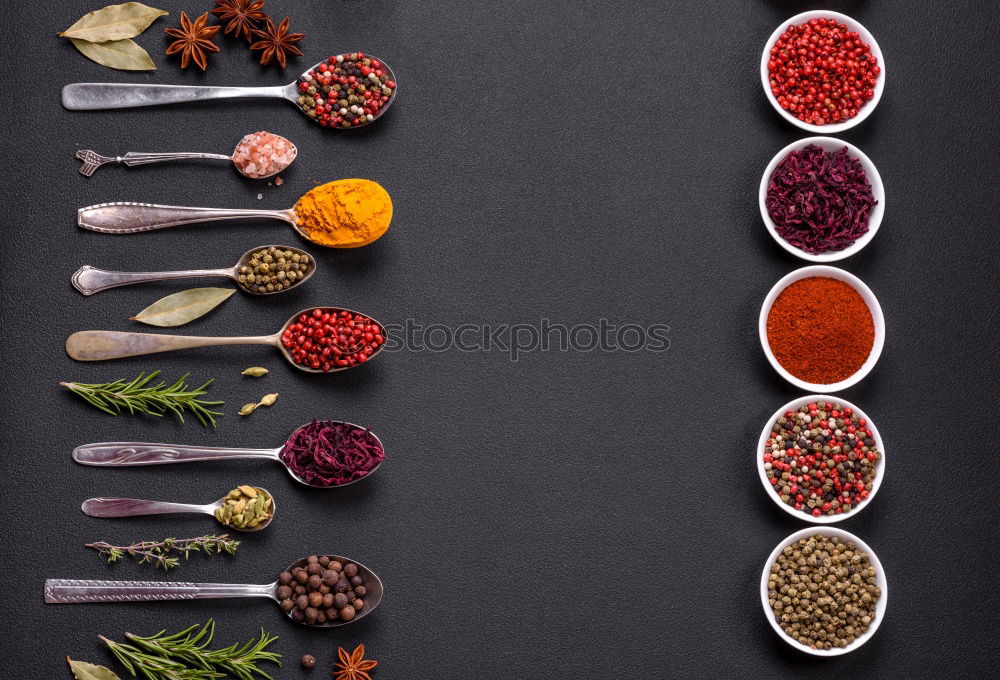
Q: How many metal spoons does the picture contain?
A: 8